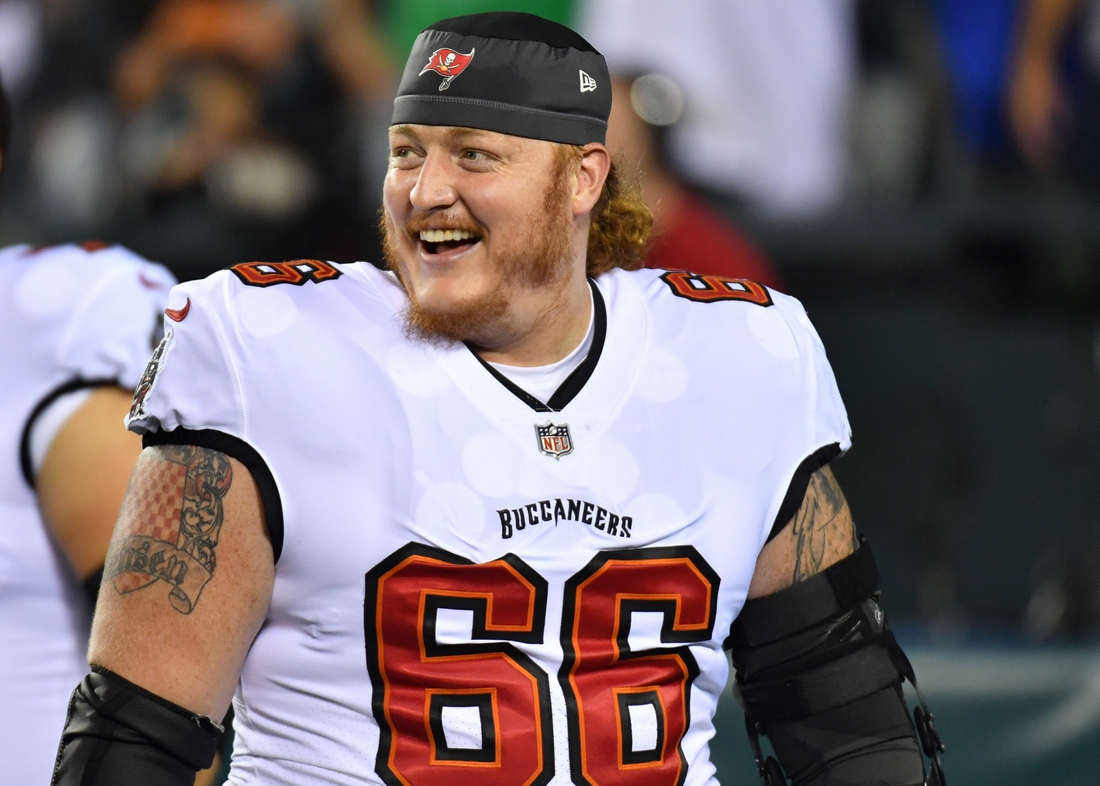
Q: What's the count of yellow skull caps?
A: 0